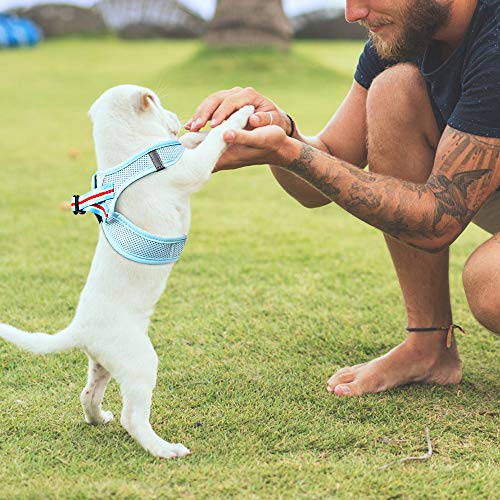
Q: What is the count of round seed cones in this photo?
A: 0